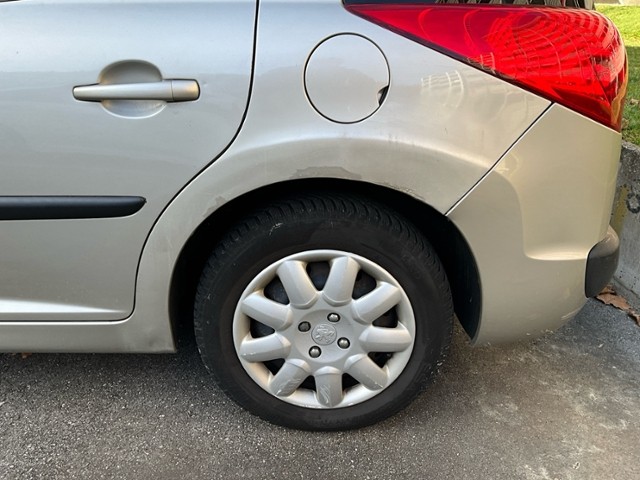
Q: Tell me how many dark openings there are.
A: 9